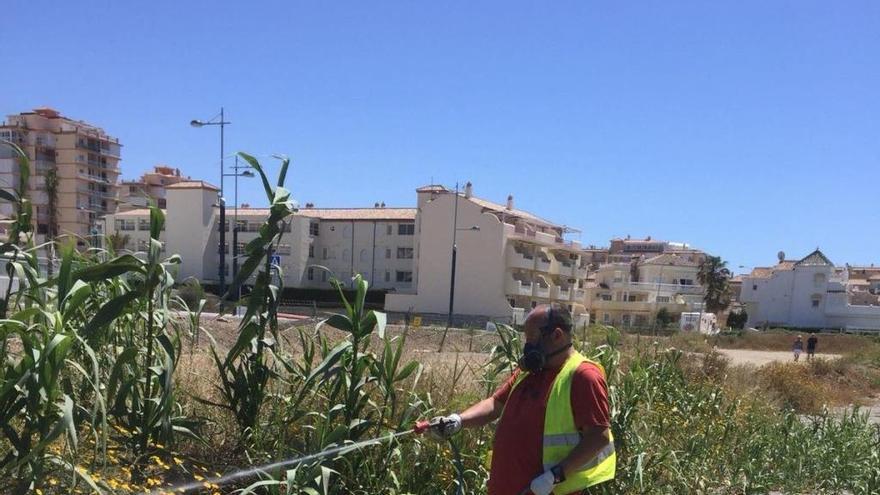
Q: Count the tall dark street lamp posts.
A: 3